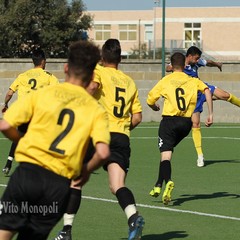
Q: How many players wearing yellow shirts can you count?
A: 4